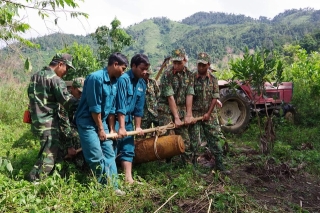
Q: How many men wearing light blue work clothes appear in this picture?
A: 2